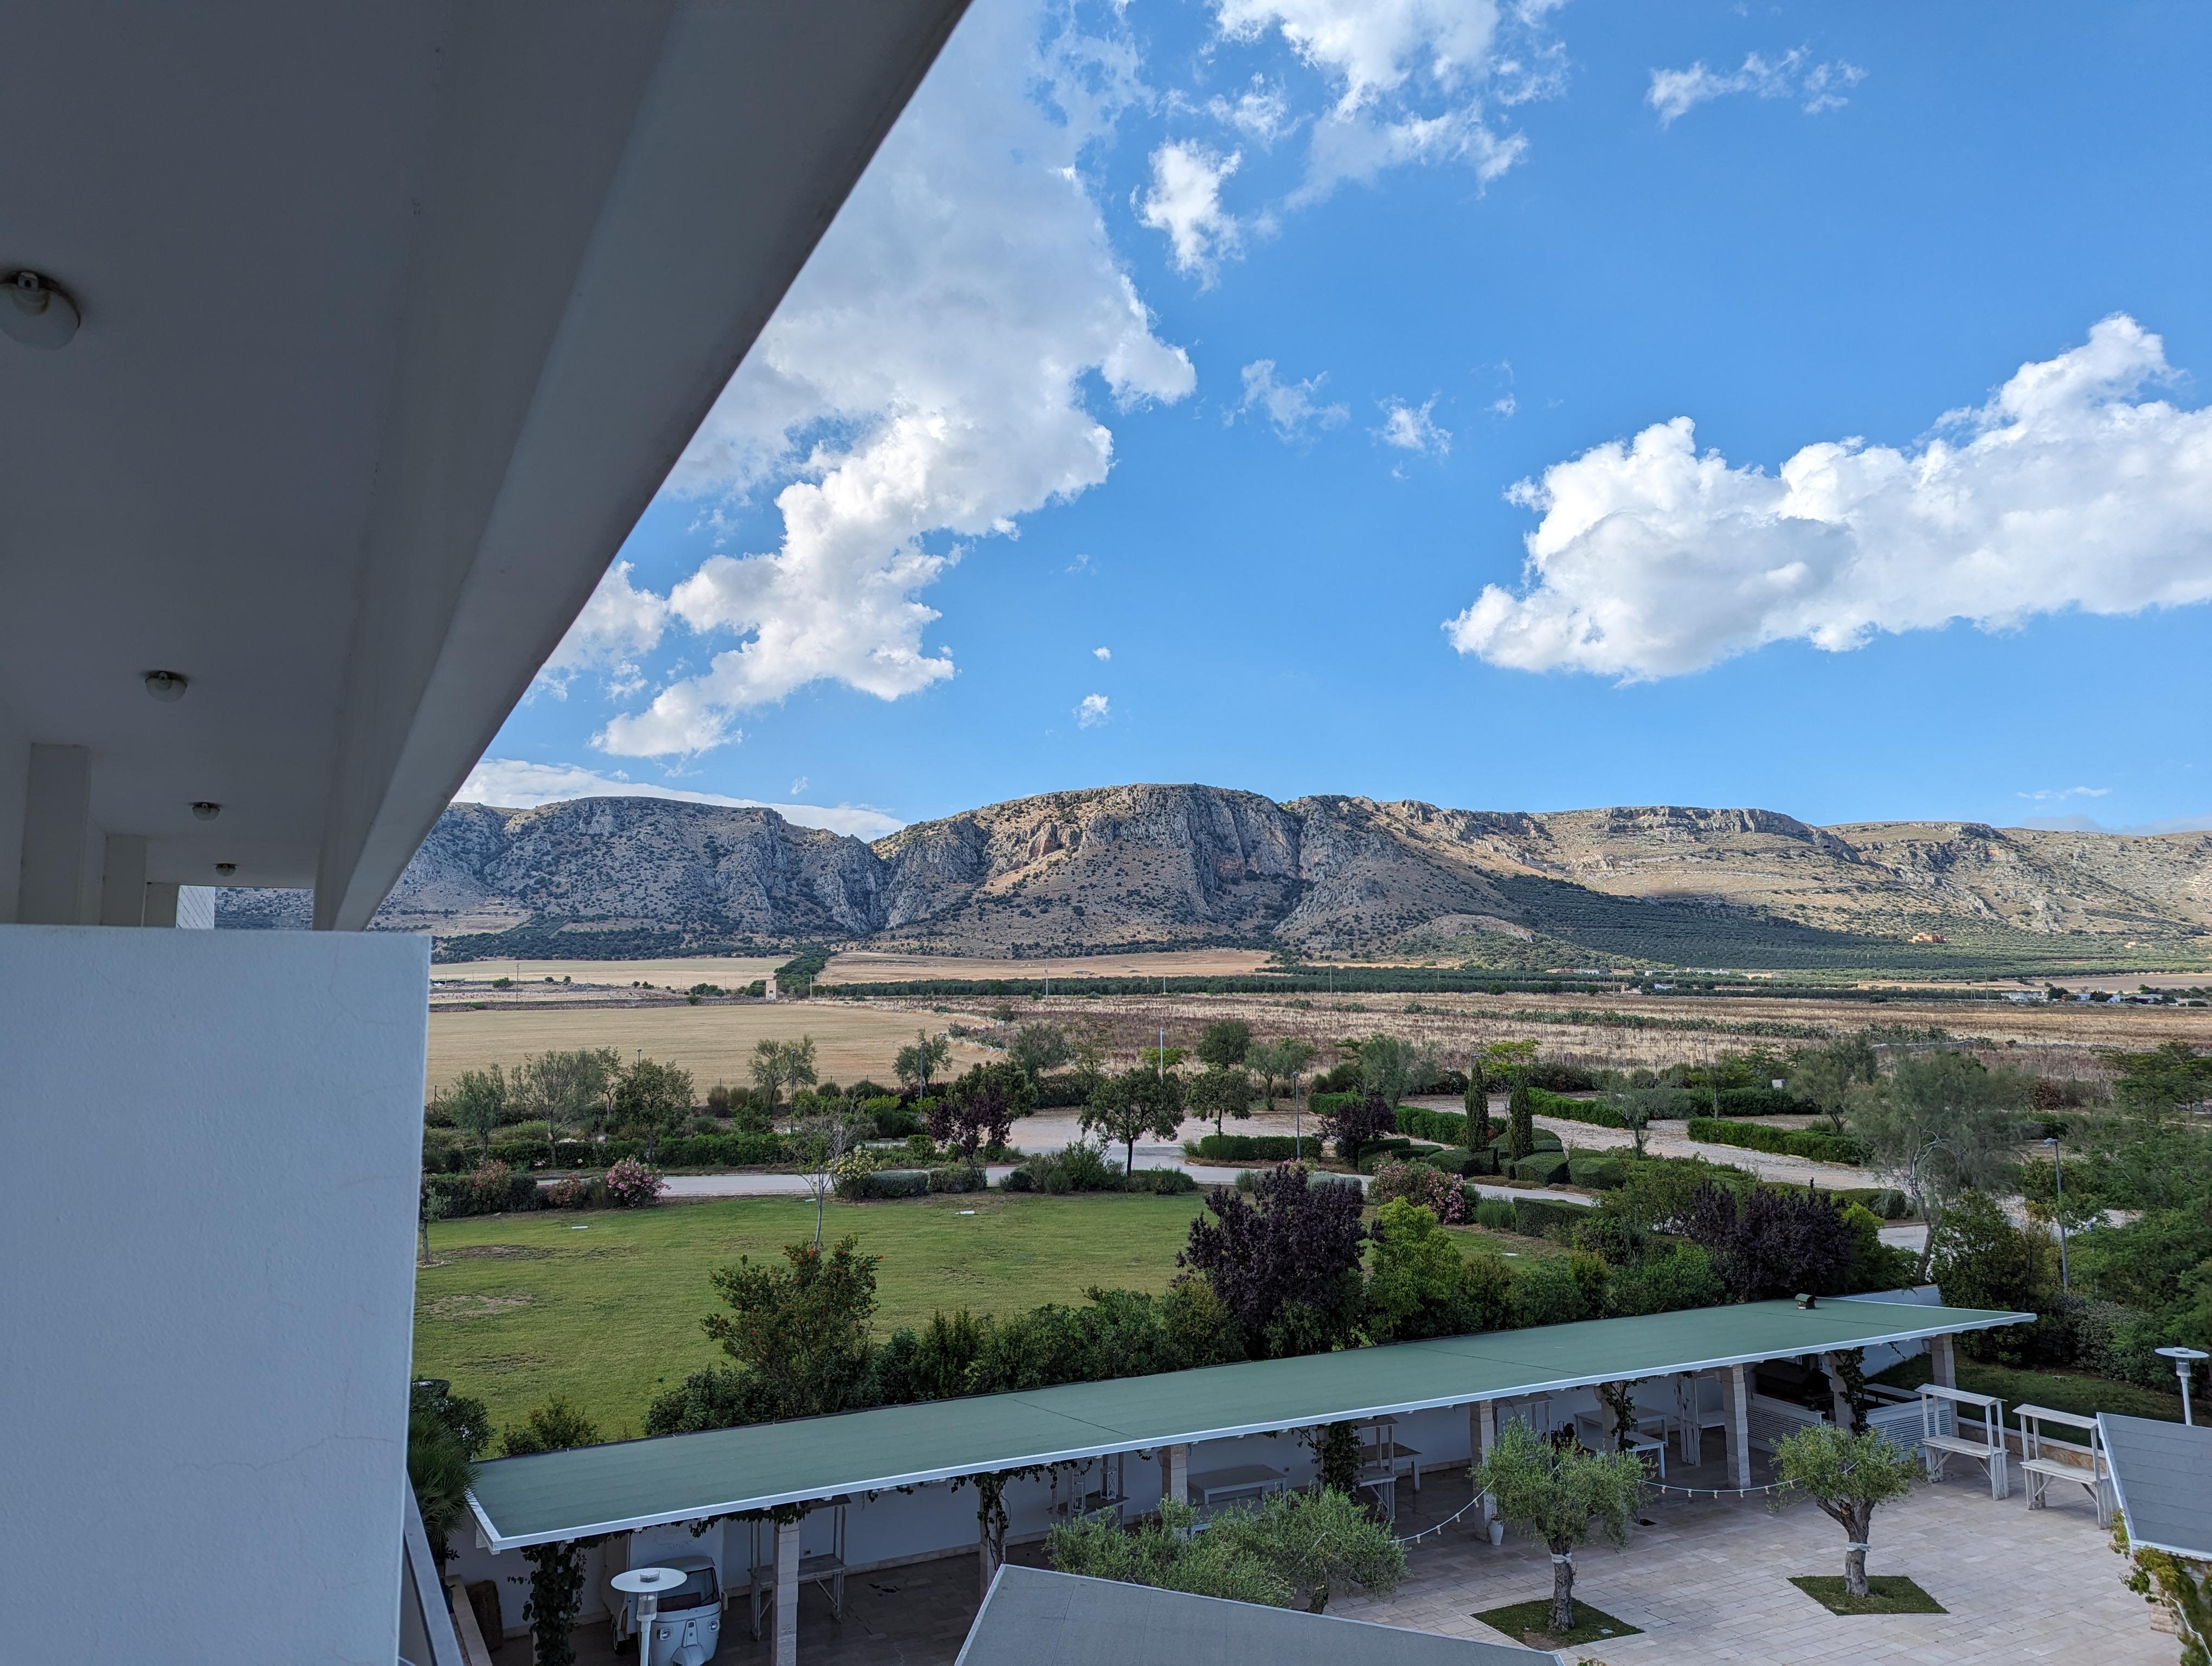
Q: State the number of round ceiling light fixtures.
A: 4